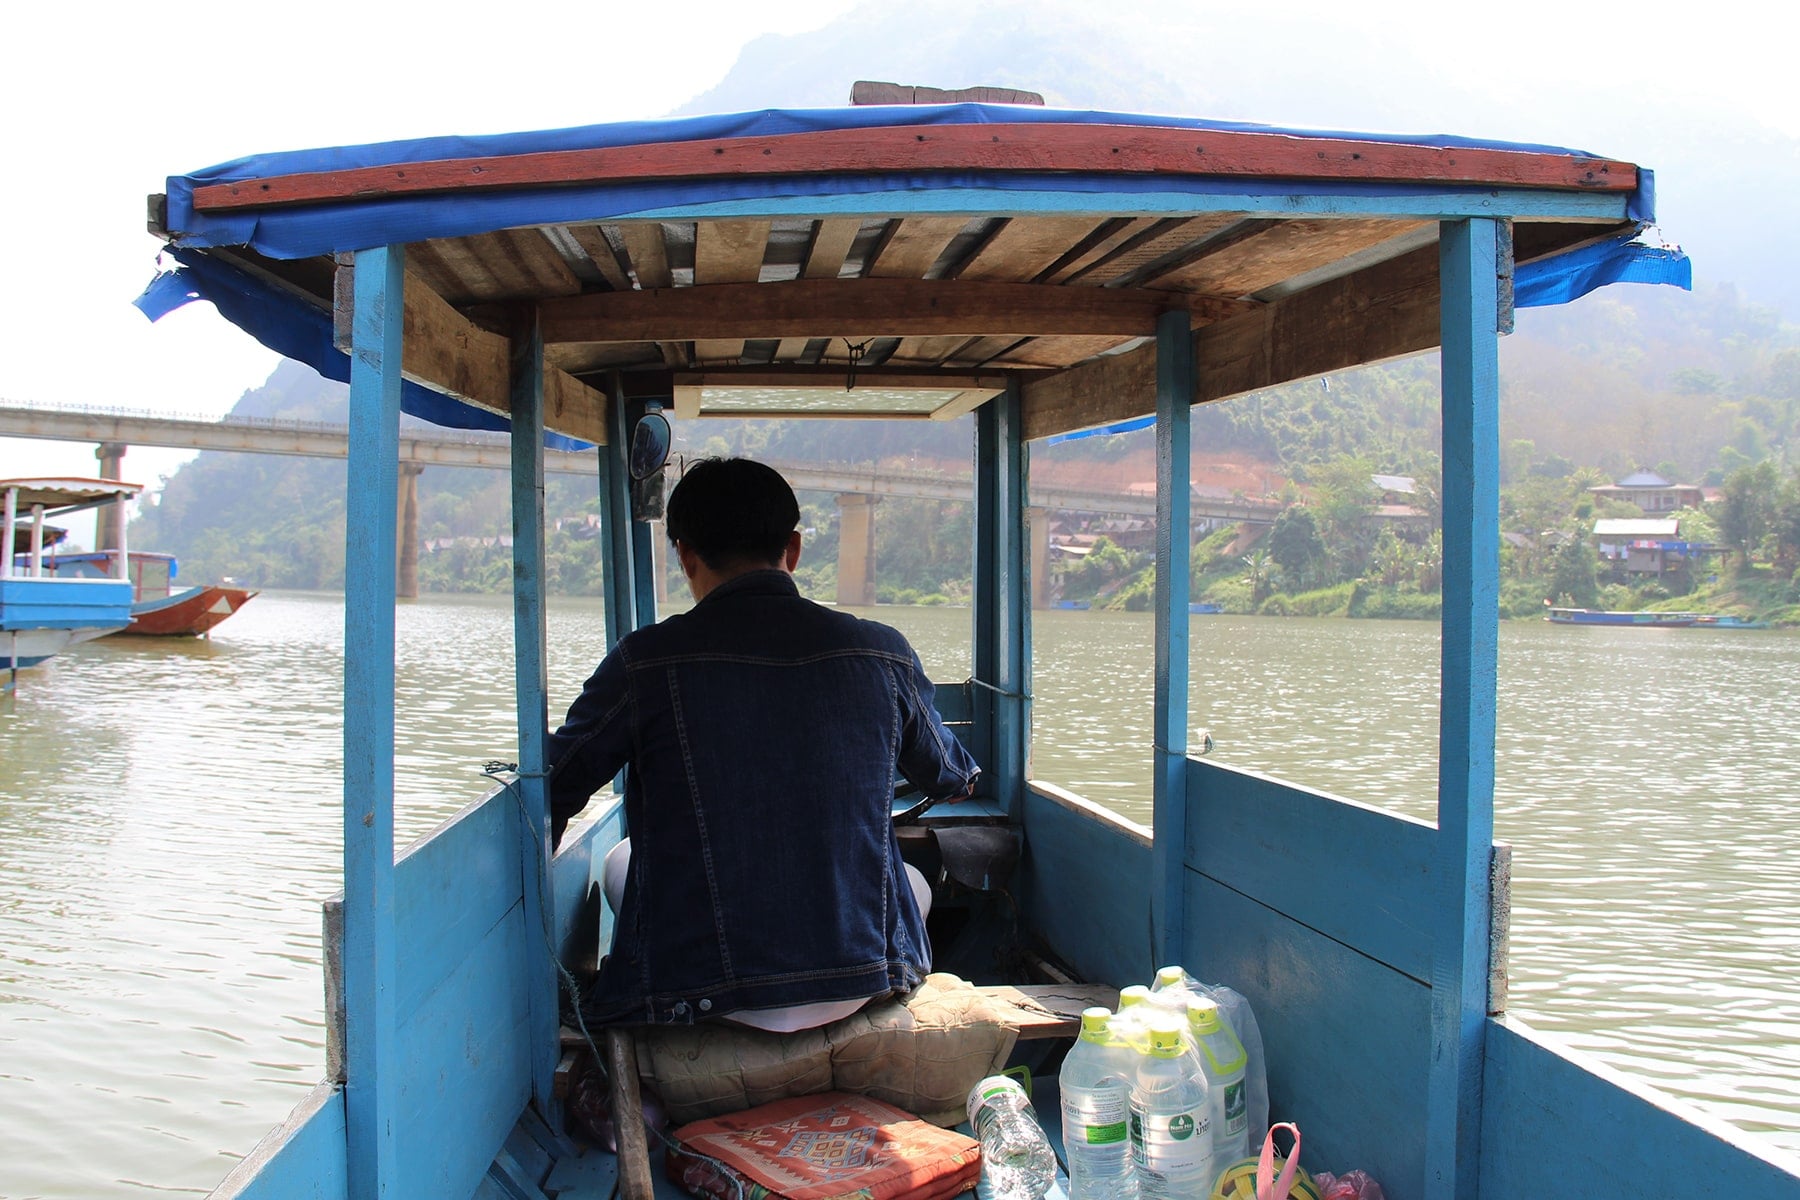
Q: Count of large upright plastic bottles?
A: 5